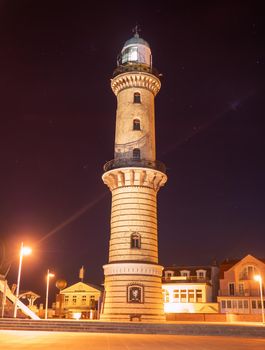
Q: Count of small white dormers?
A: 3